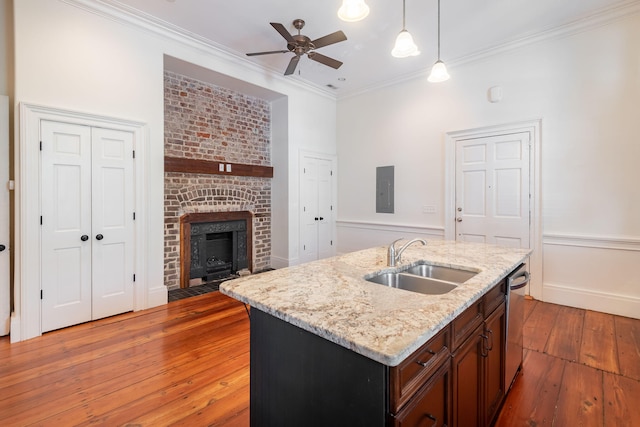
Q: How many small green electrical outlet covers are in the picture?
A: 0